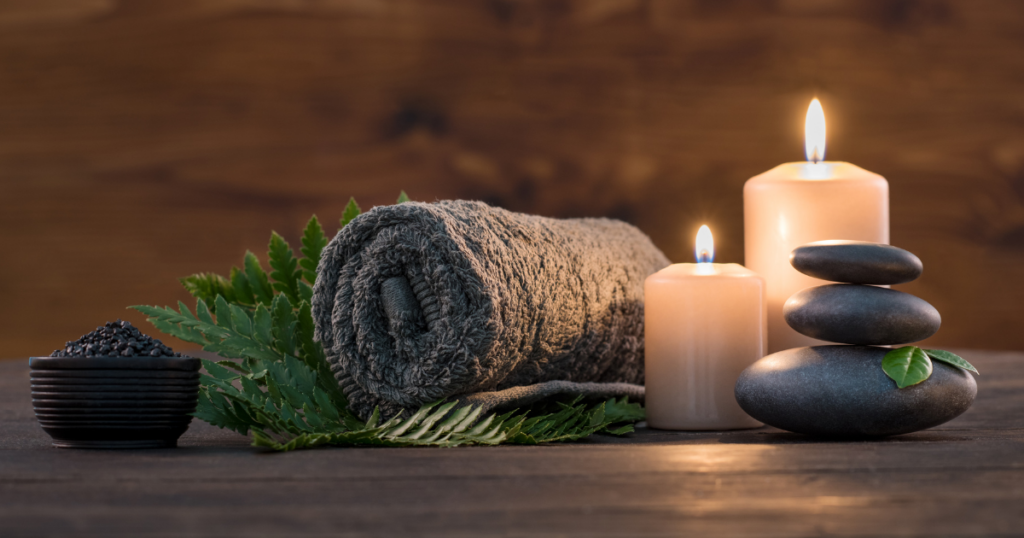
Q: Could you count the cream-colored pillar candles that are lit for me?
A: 2